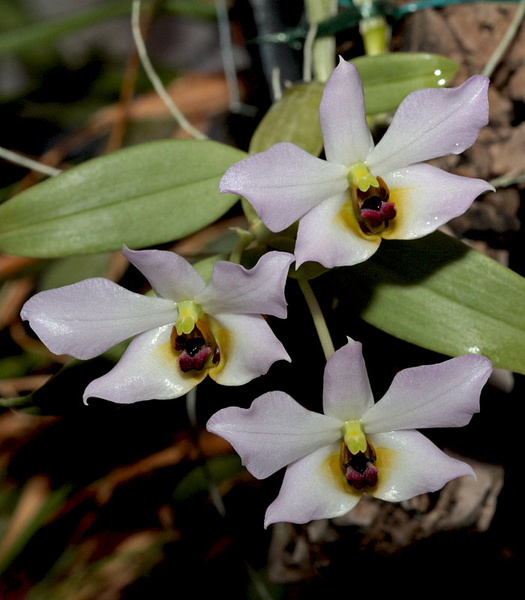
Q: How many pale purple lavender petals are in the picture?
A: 15